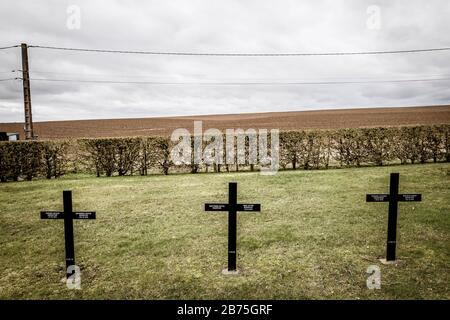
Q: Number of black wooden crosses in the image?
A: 3